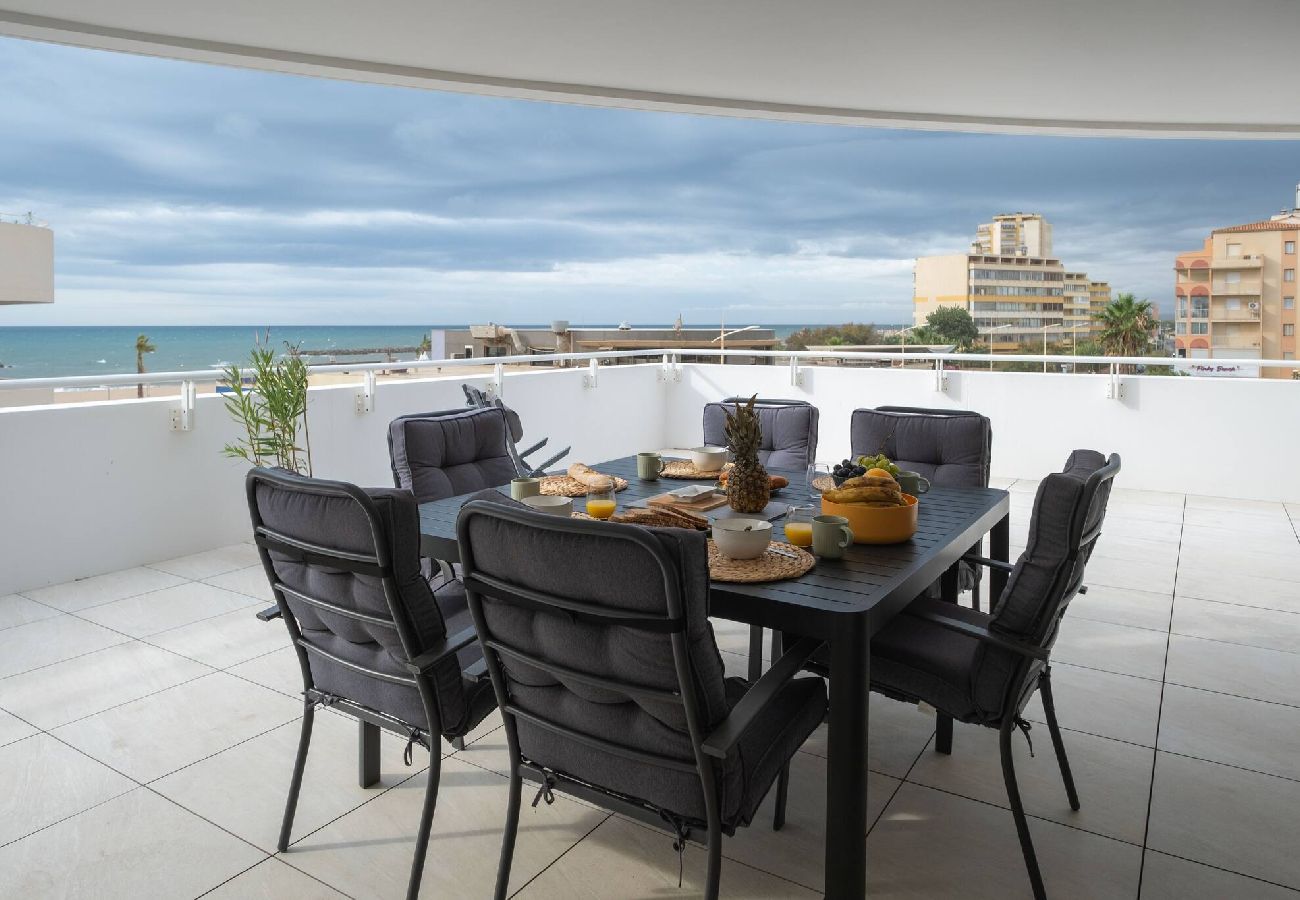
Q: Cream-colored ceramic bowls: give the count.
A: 3